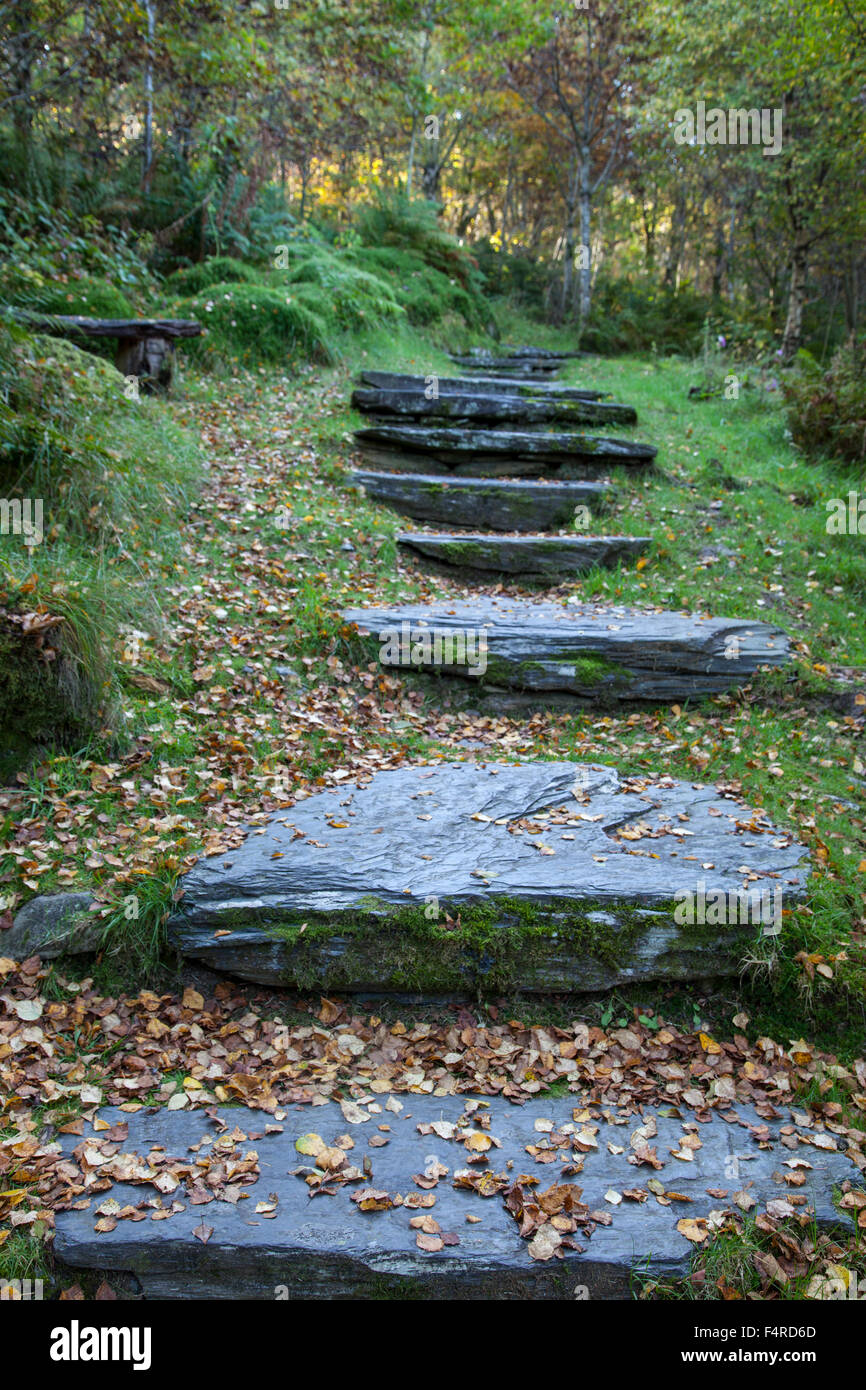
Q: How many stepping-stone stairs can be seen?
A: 11